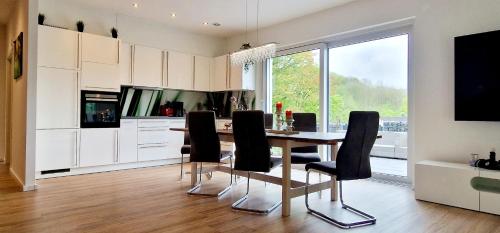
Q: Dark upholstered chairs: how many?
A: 6